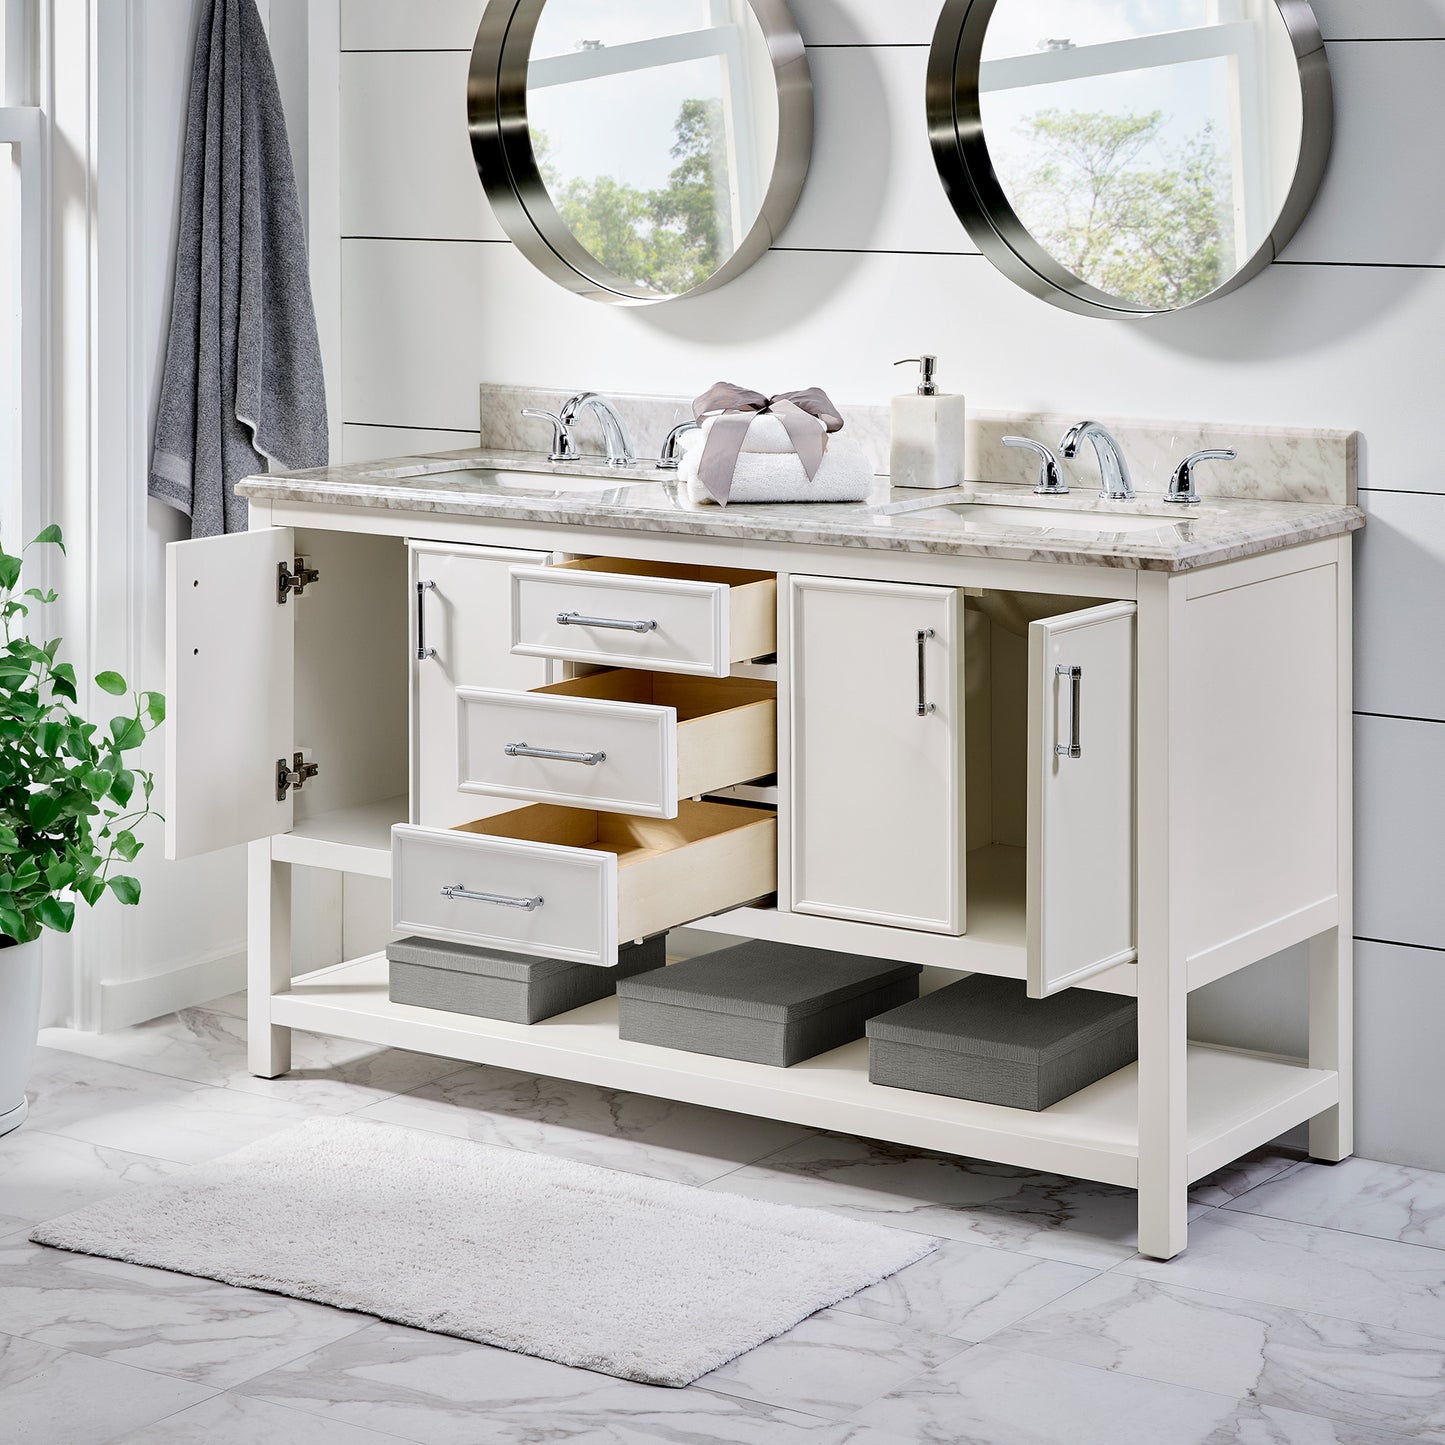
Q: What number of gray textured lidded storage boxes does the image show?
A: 3